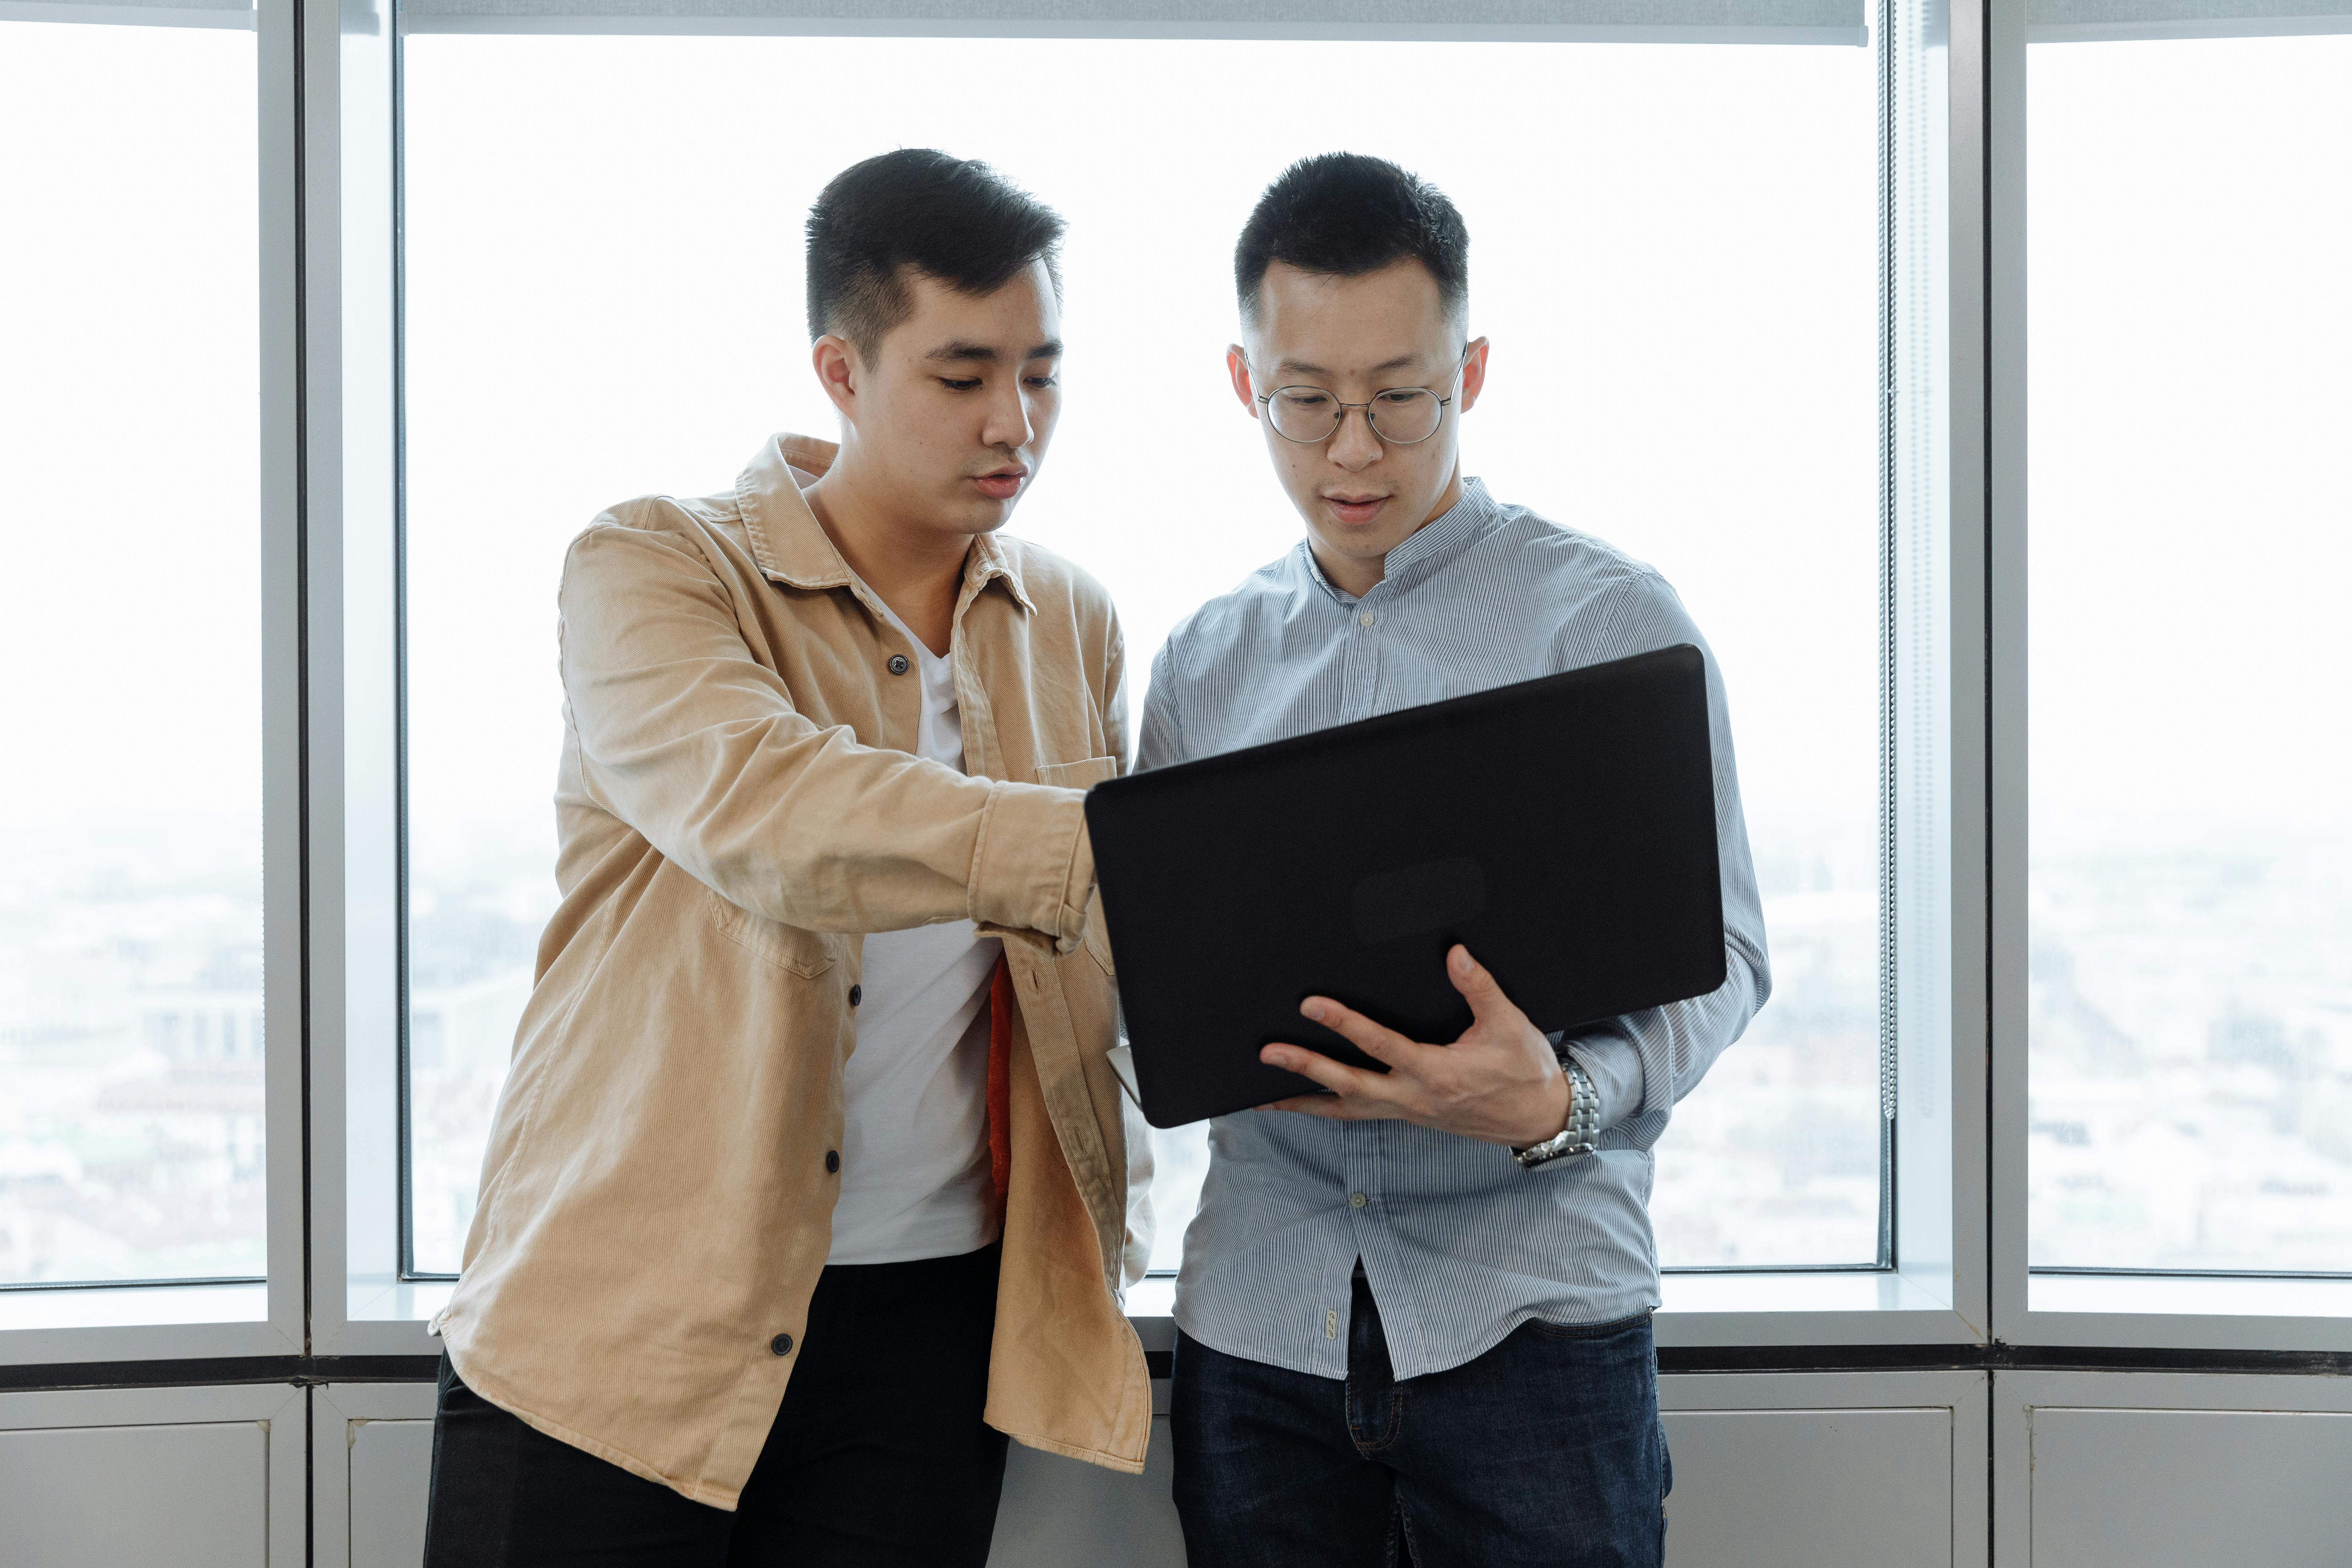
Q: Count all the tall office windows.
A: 3